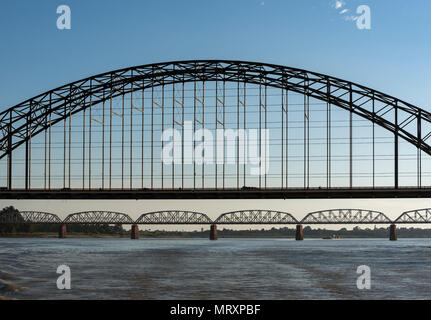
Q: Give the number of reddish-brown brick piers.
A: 5